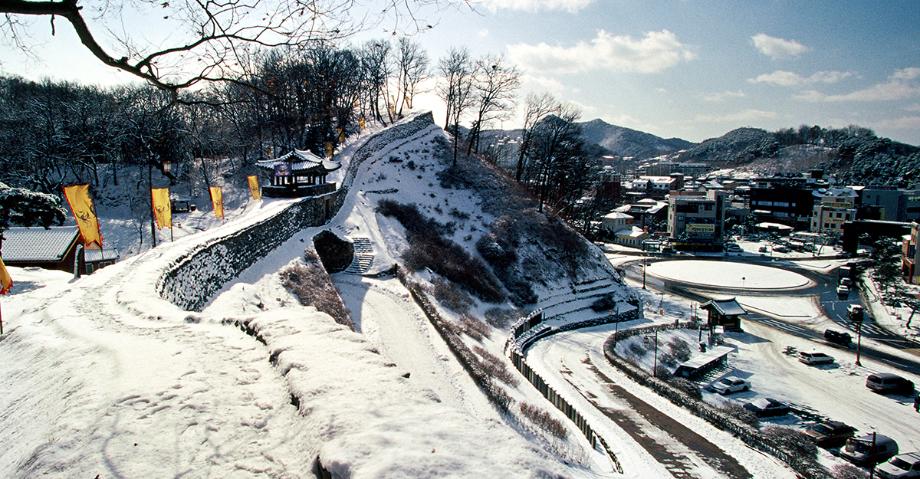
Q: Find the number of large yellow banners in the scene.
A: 5